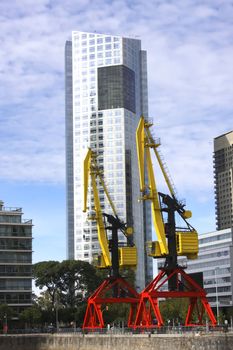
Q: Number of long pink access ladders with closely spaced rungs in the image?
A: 0